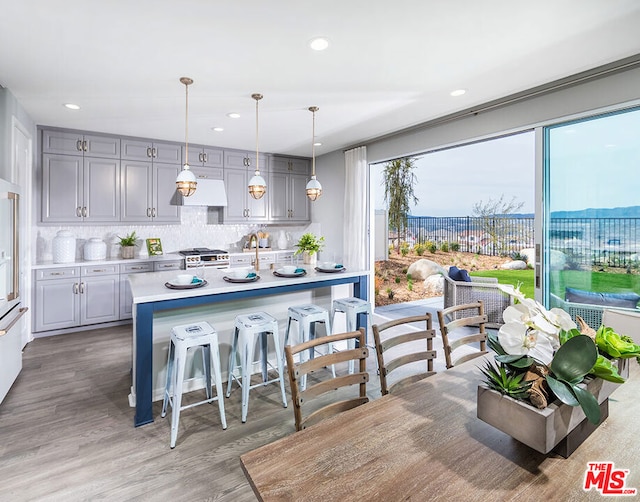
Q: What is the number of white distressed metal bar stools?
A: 4